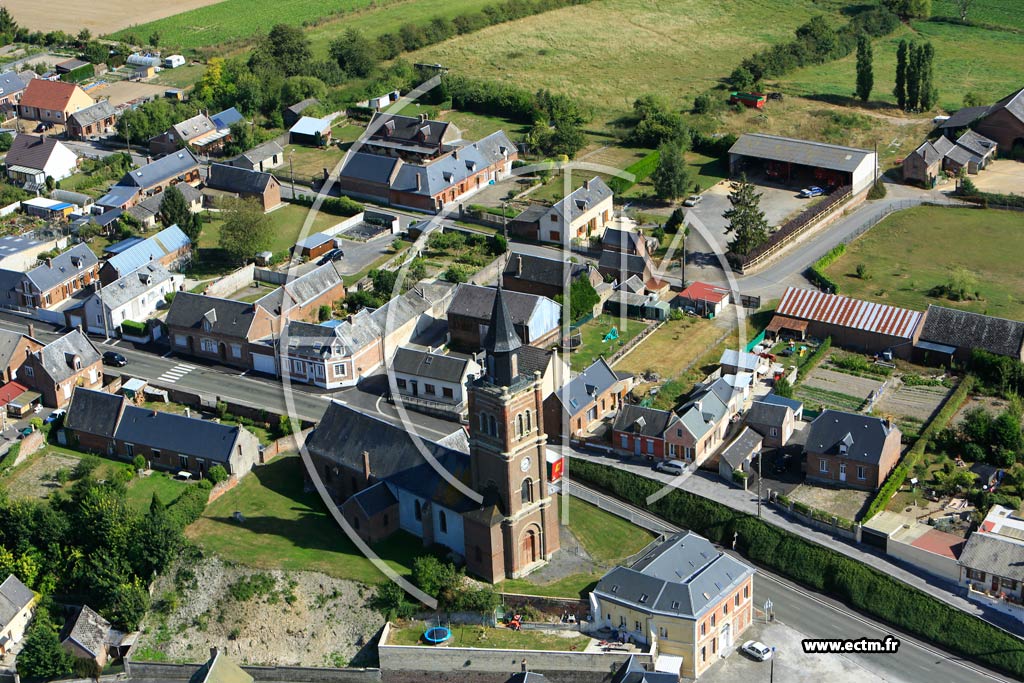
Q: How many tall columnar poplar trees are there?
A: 4